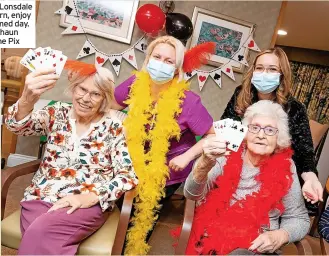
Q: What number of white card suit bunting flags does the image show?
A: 13